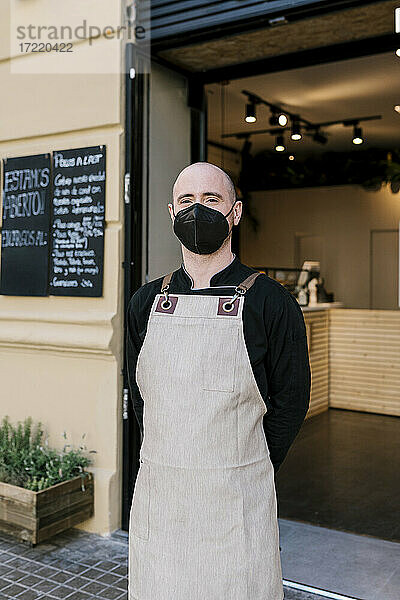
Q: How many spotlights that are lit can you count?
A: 5